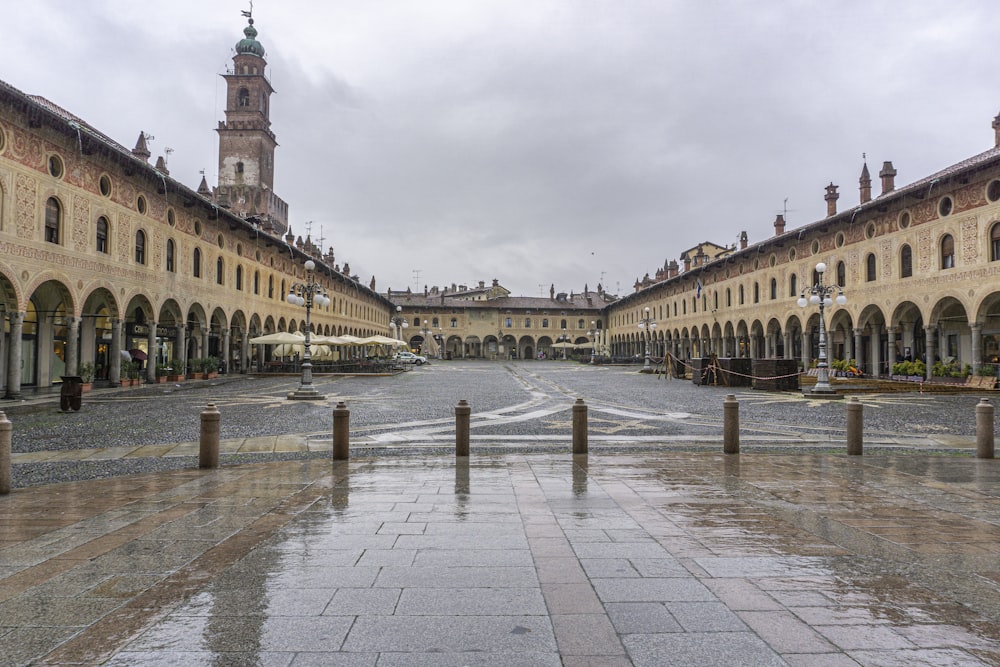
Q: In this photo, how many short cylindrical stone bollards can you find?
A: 8